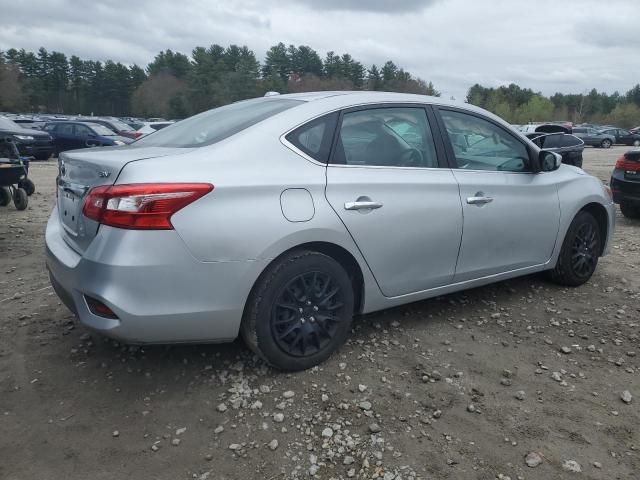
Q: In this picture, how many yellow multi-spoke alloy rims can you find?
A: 0